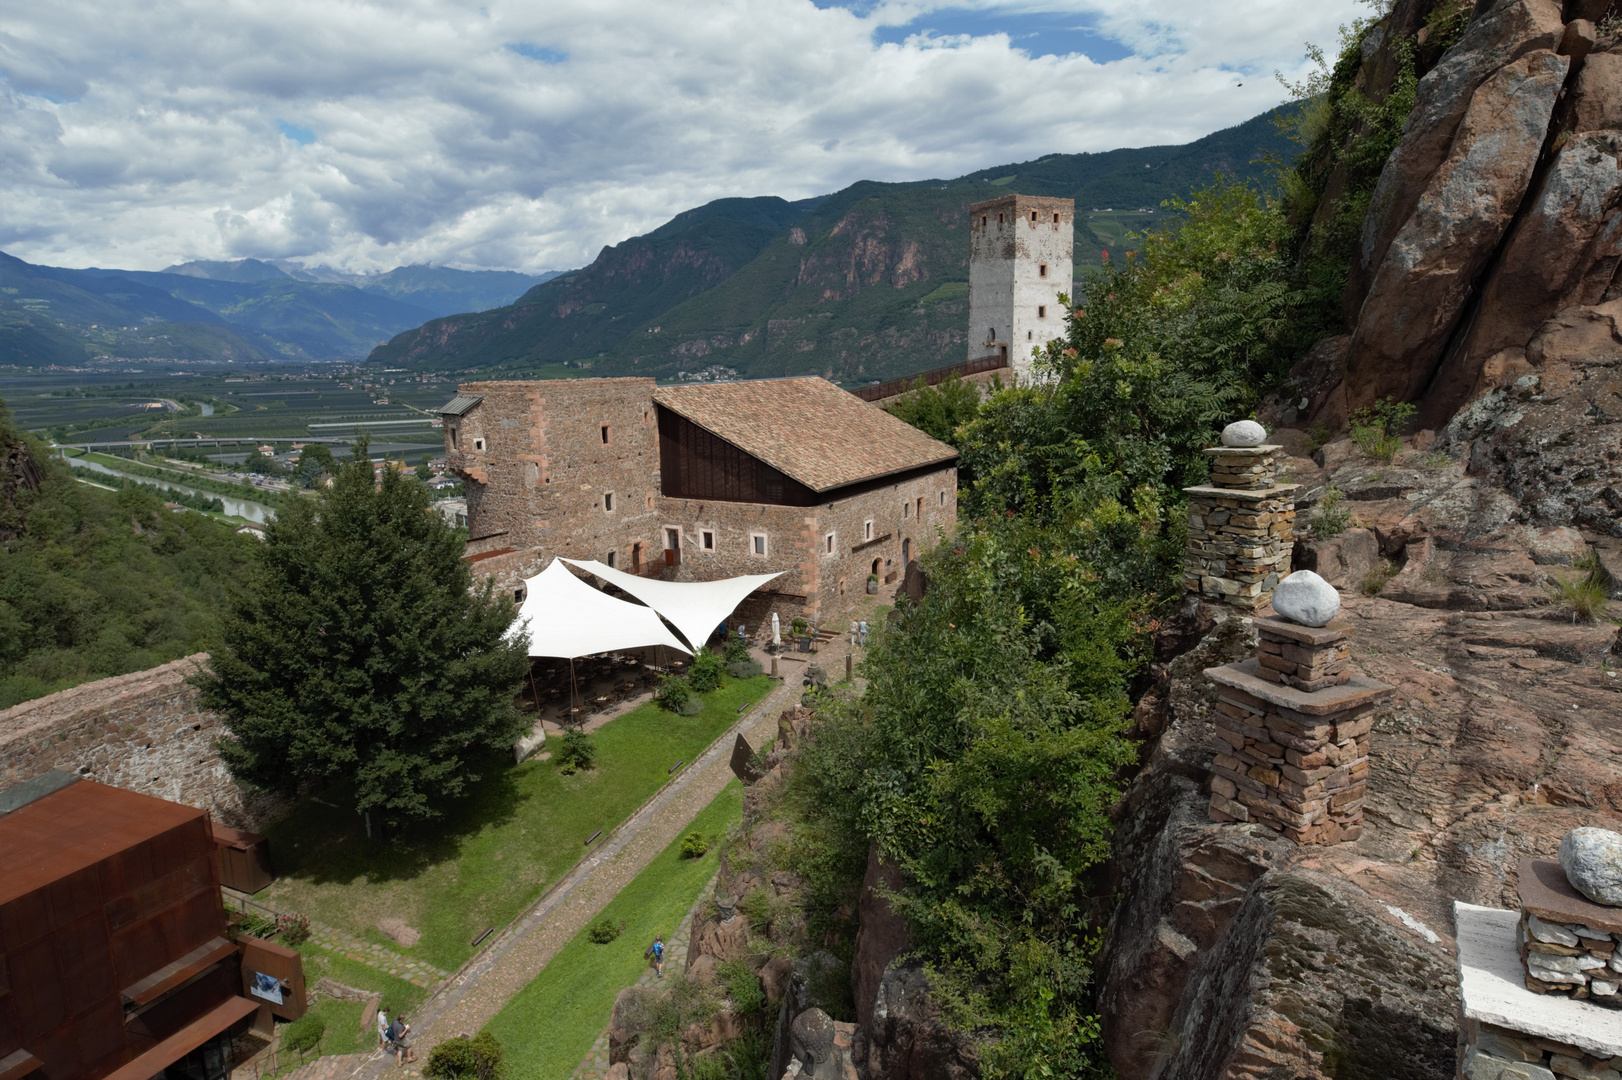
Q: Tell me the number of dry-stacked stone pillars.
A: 3